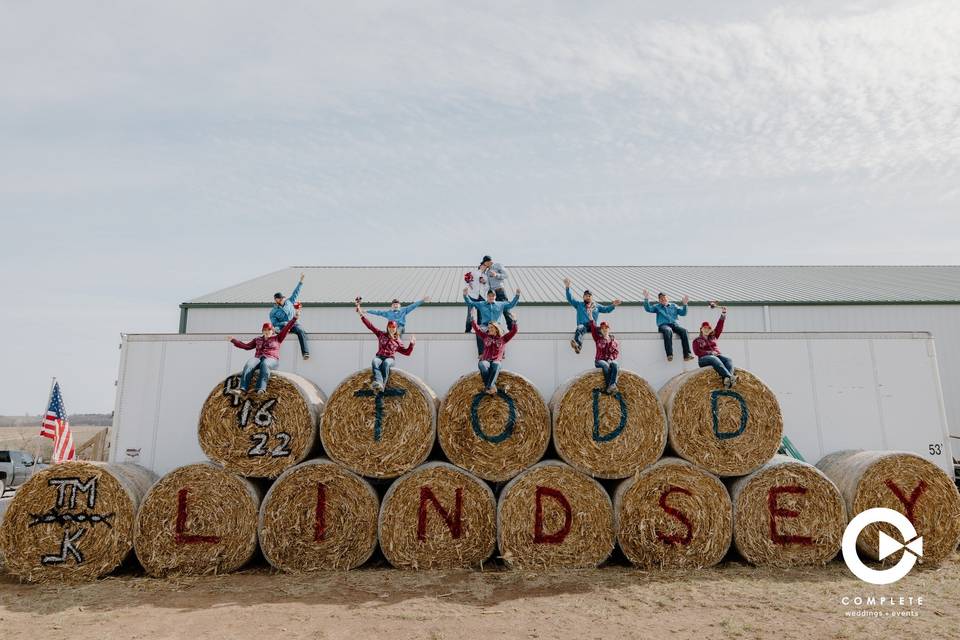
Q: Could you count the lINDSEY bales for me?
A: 7